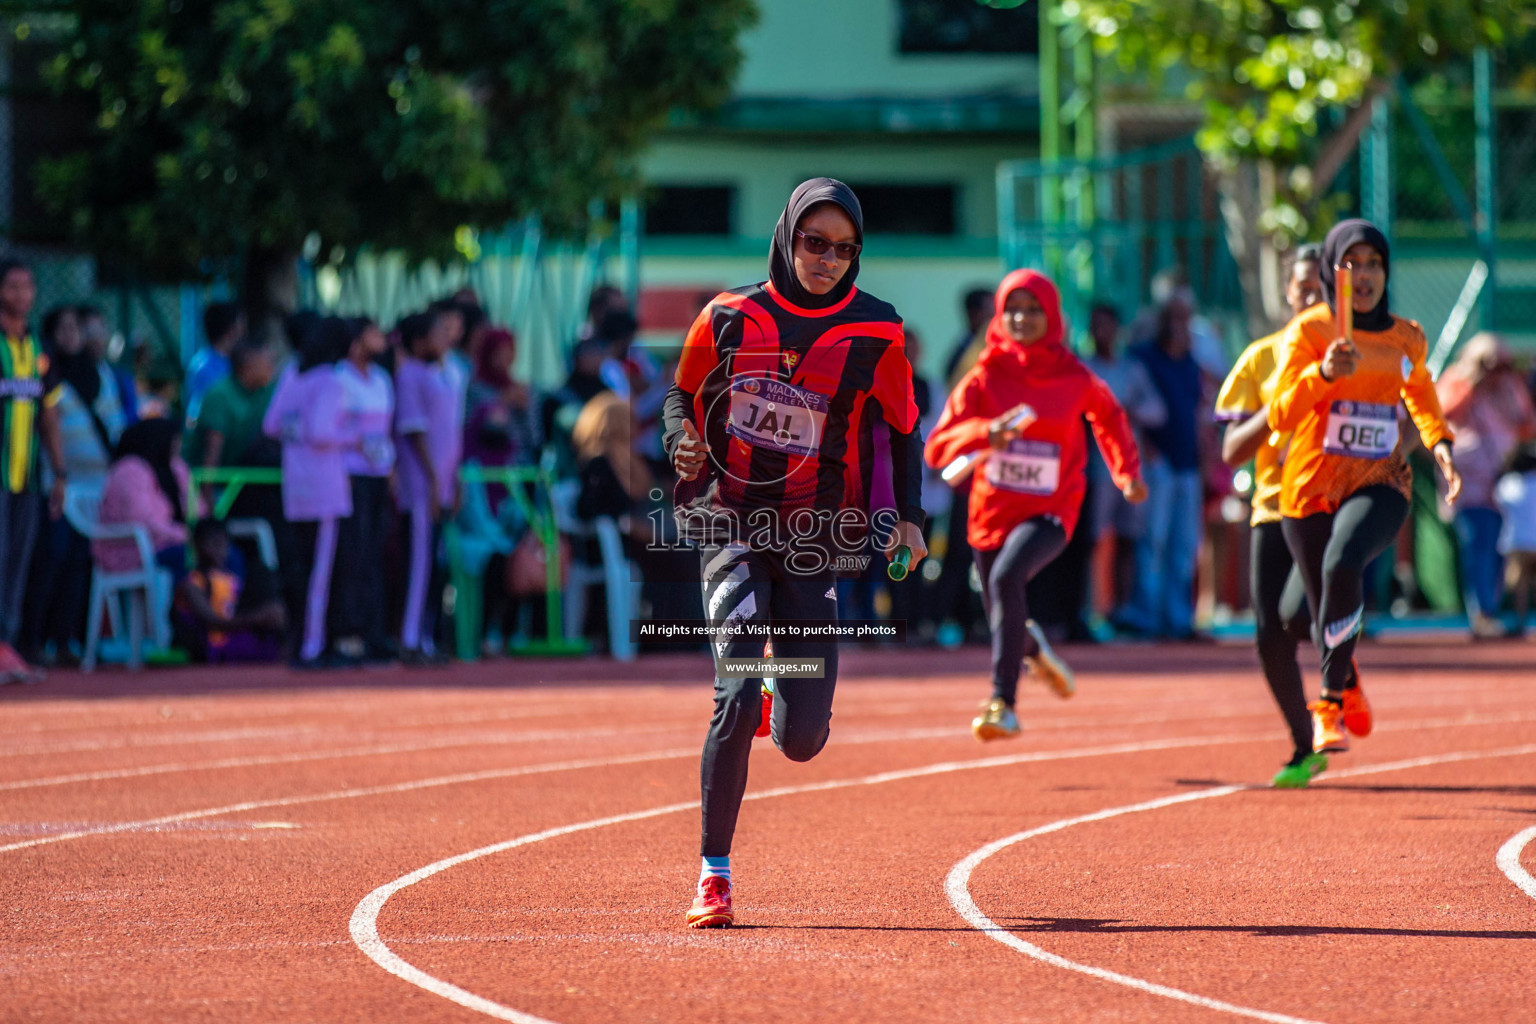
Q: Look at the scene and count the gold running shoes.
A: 2